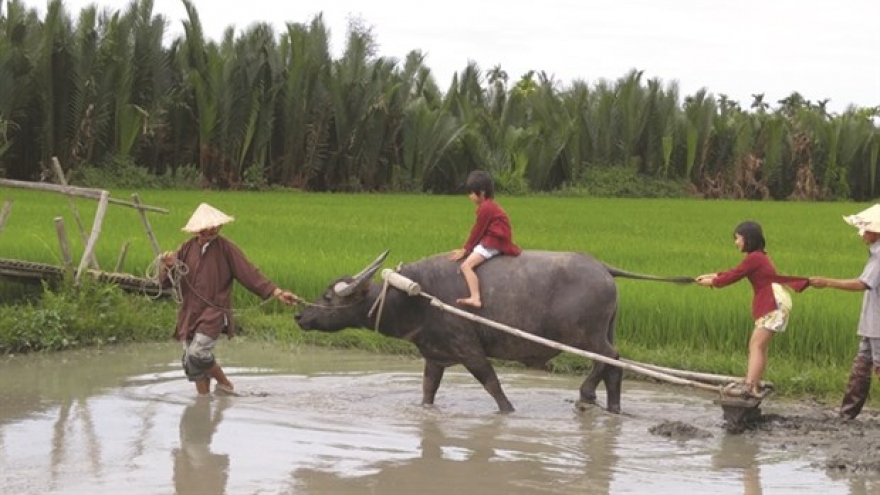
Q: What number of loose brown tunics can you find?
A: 1